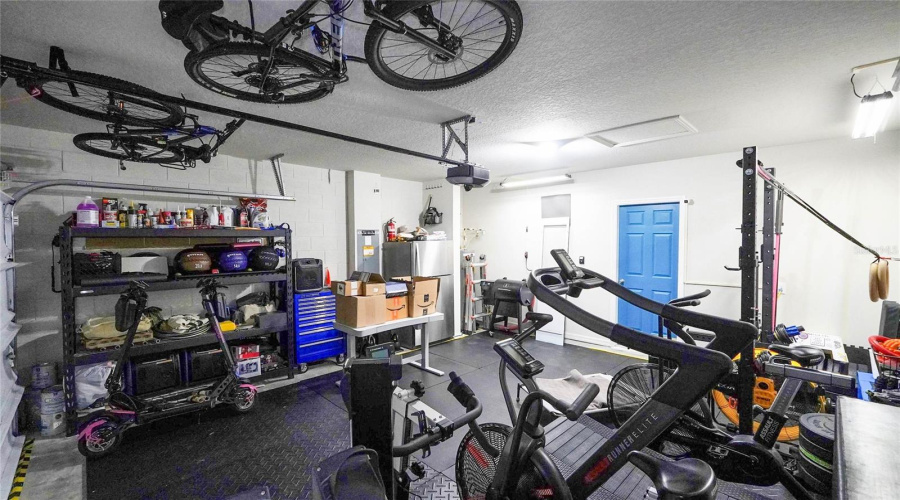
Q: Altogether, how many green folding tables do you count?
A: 0